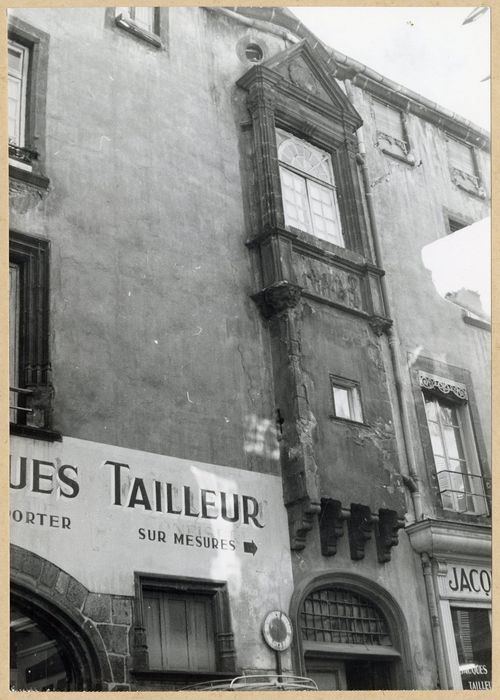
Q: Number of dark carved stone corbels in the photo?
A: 4